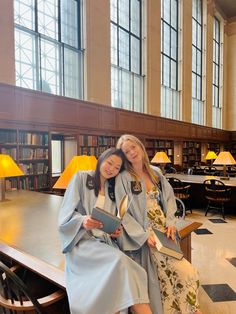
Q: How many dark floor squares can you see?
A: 4